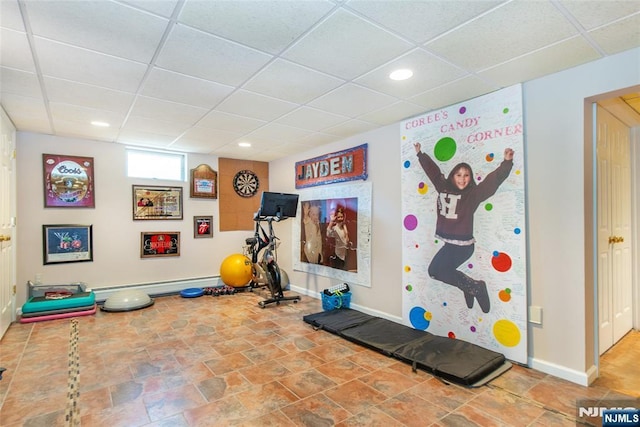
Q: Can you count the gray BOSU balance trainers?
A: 1